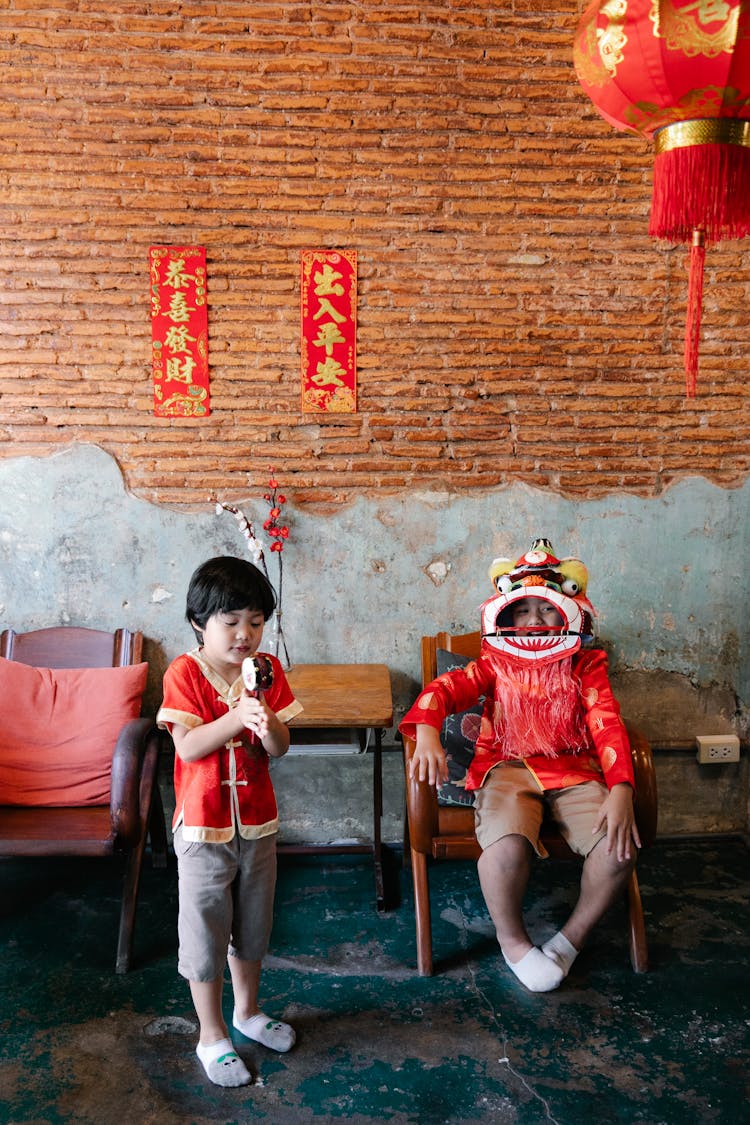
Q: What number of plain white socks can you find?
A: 2